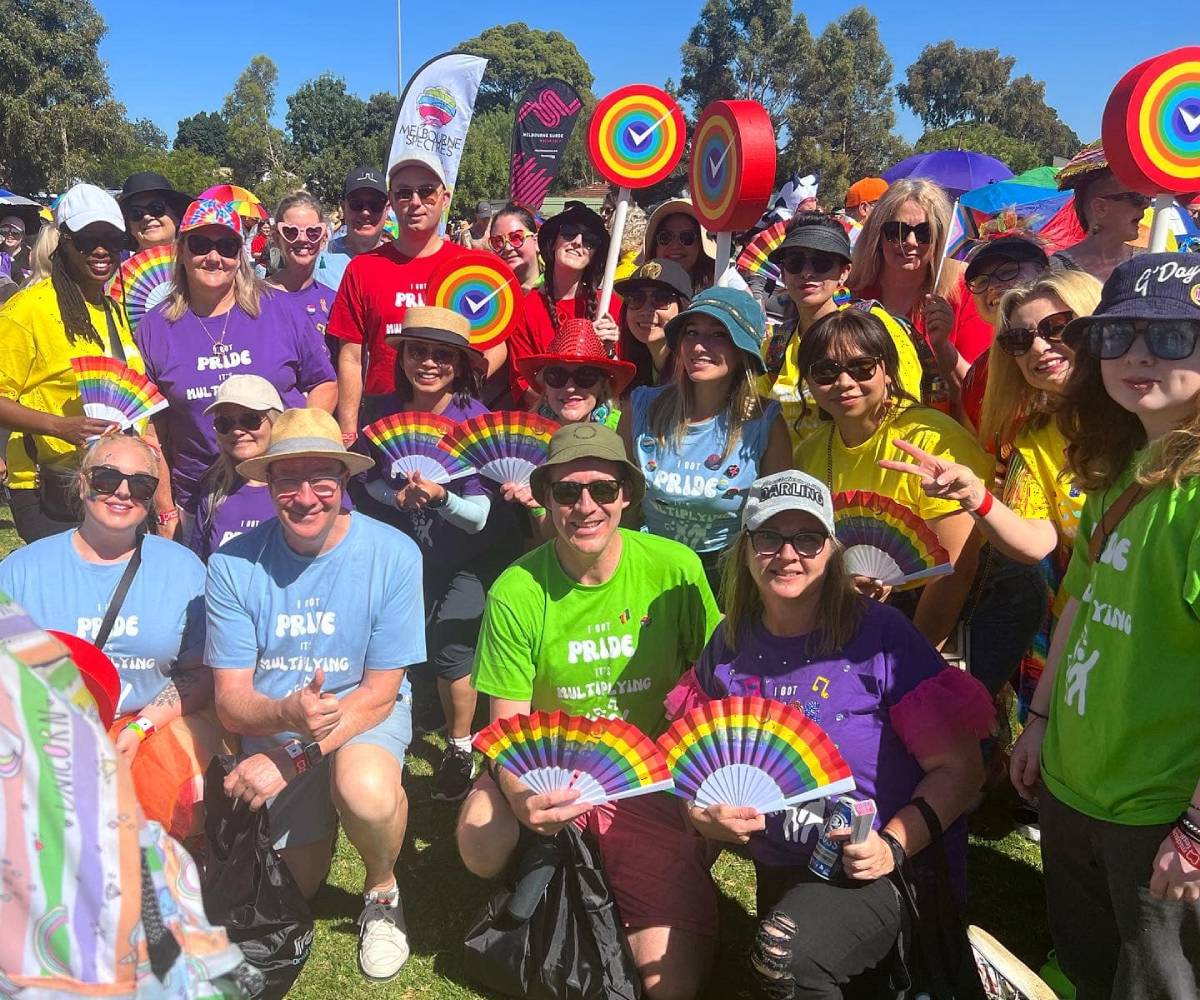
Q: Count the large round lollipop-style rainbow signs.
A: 4